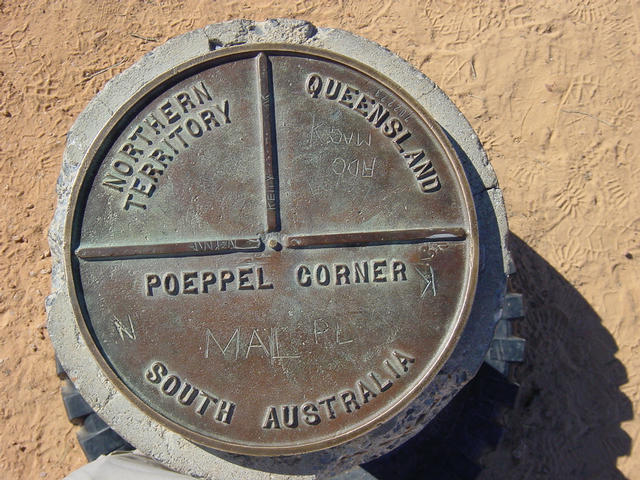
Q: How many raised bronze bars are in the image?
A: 3